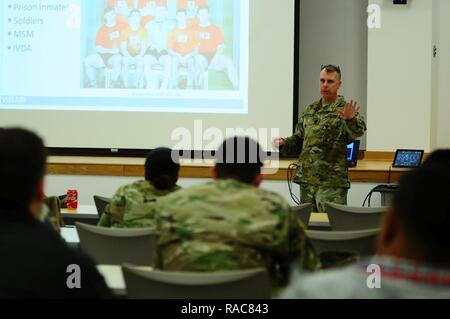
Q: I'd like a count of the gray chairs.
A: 6